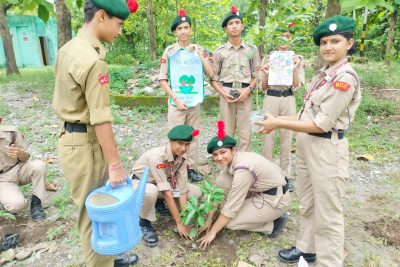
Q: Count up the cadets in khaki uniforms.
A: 8